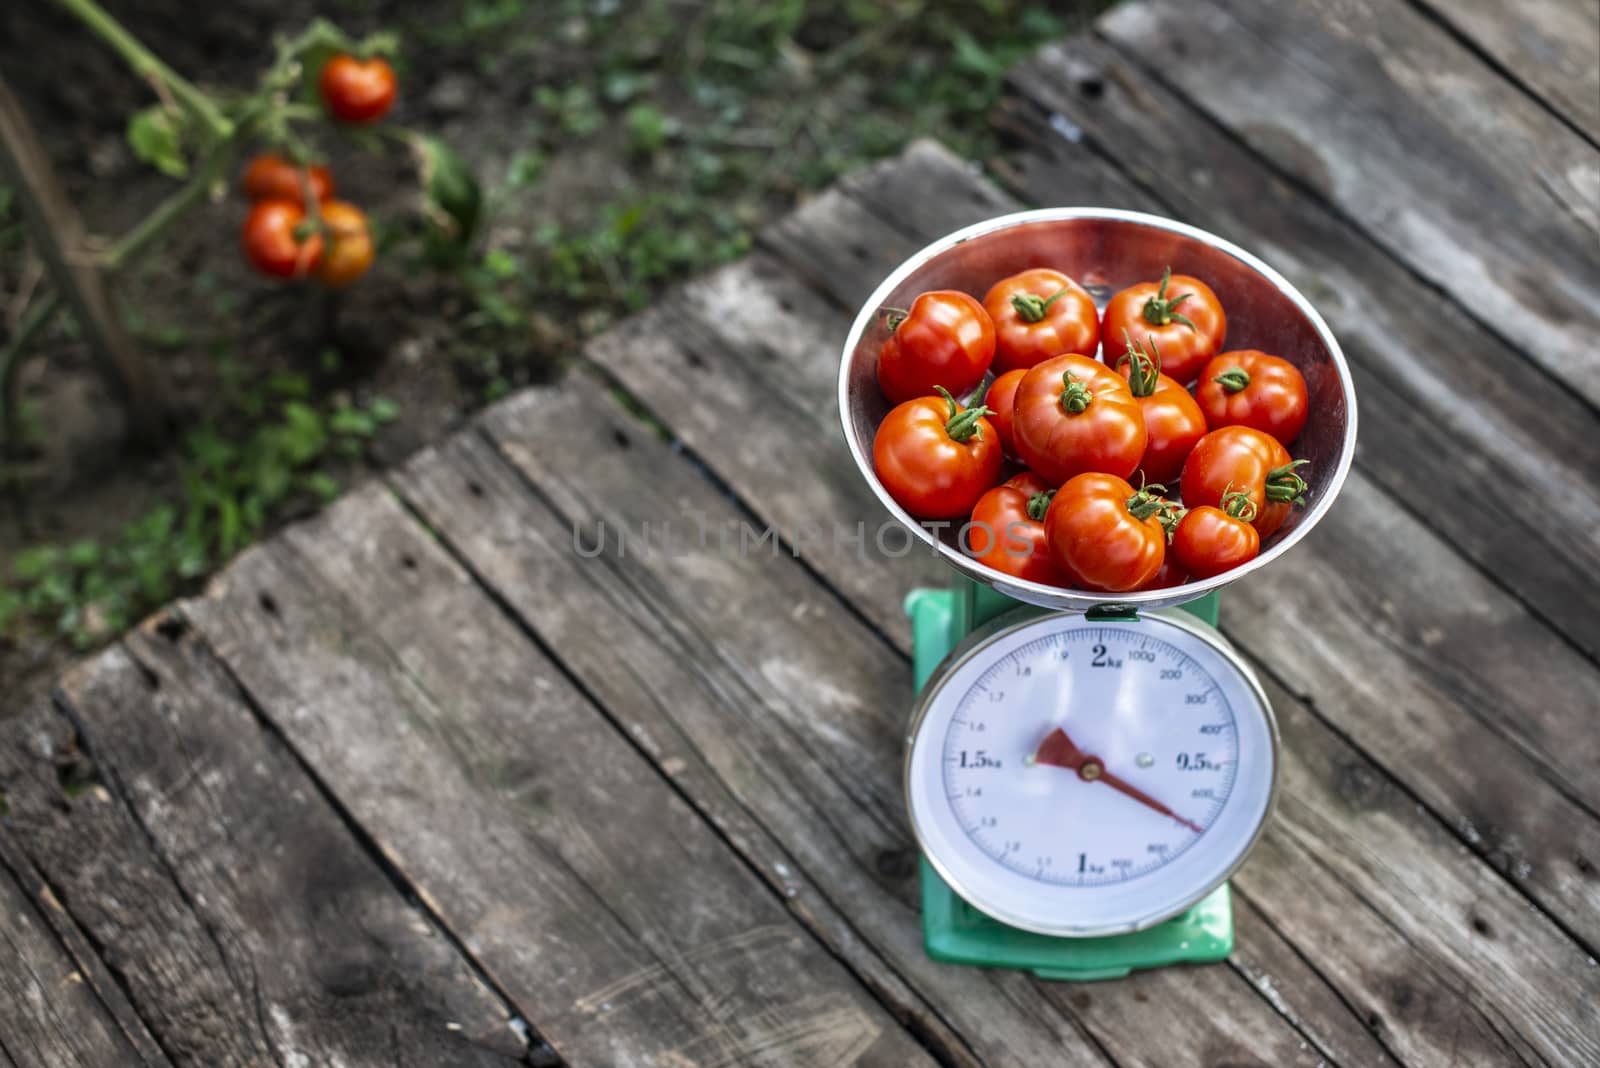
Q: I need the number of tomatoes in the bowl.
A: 13